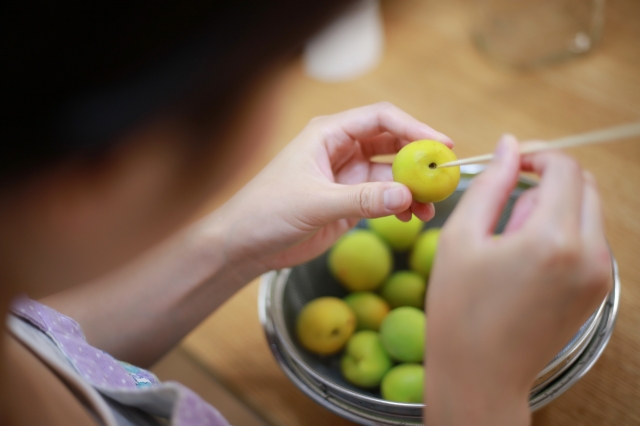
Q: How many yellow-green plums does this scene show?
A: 10